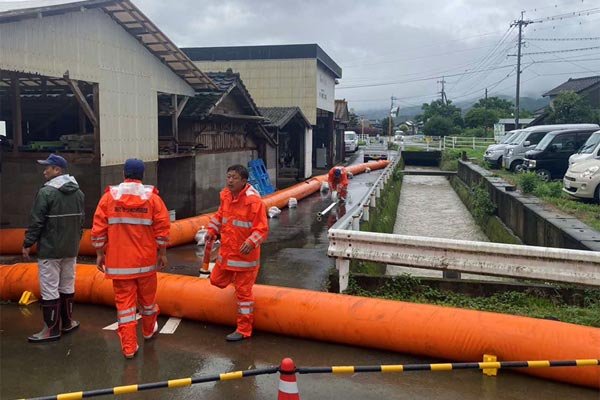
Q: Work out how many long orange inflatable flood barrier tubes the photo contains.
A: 2